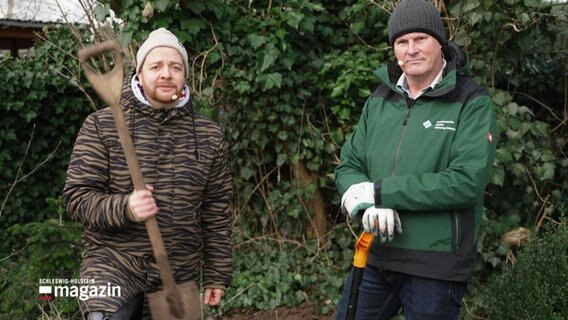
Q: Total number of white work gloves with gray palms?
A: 2